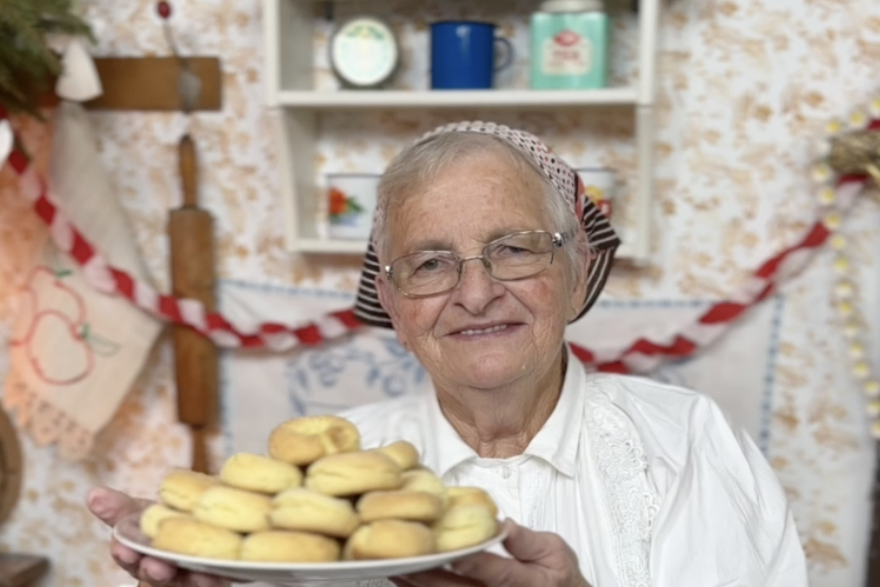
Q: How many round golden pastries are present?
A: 15